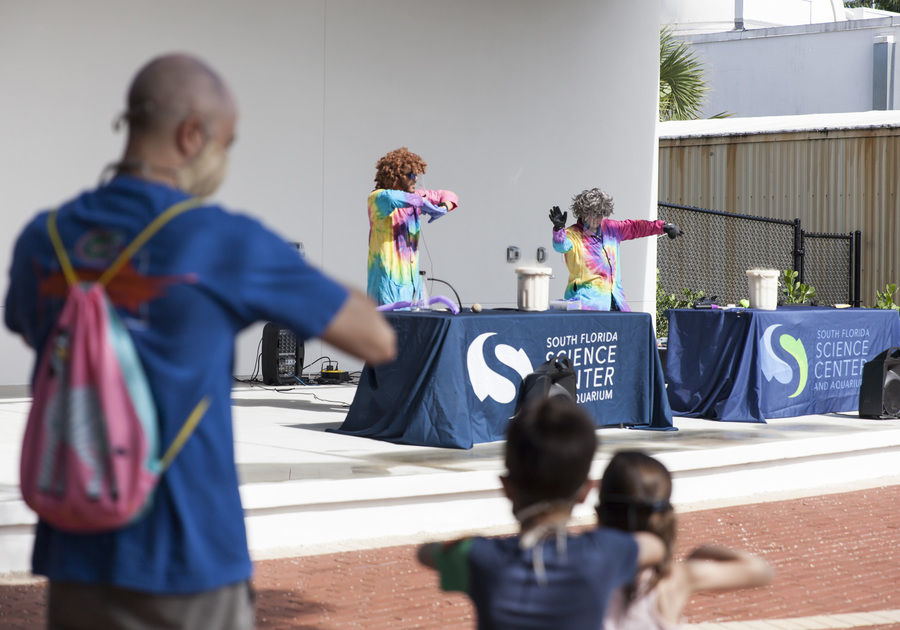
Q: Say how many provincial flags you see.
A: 0